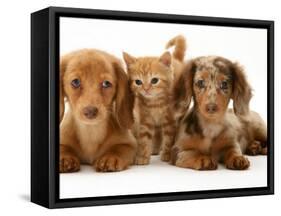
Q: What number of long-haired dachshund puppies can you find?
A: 2